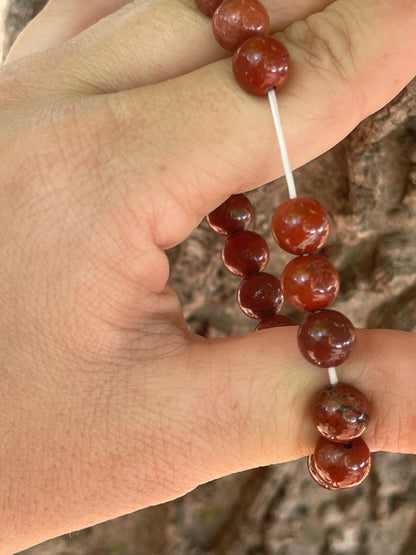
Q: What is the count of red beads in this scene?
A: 13